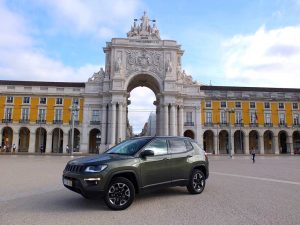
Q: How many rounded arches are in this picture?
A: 15